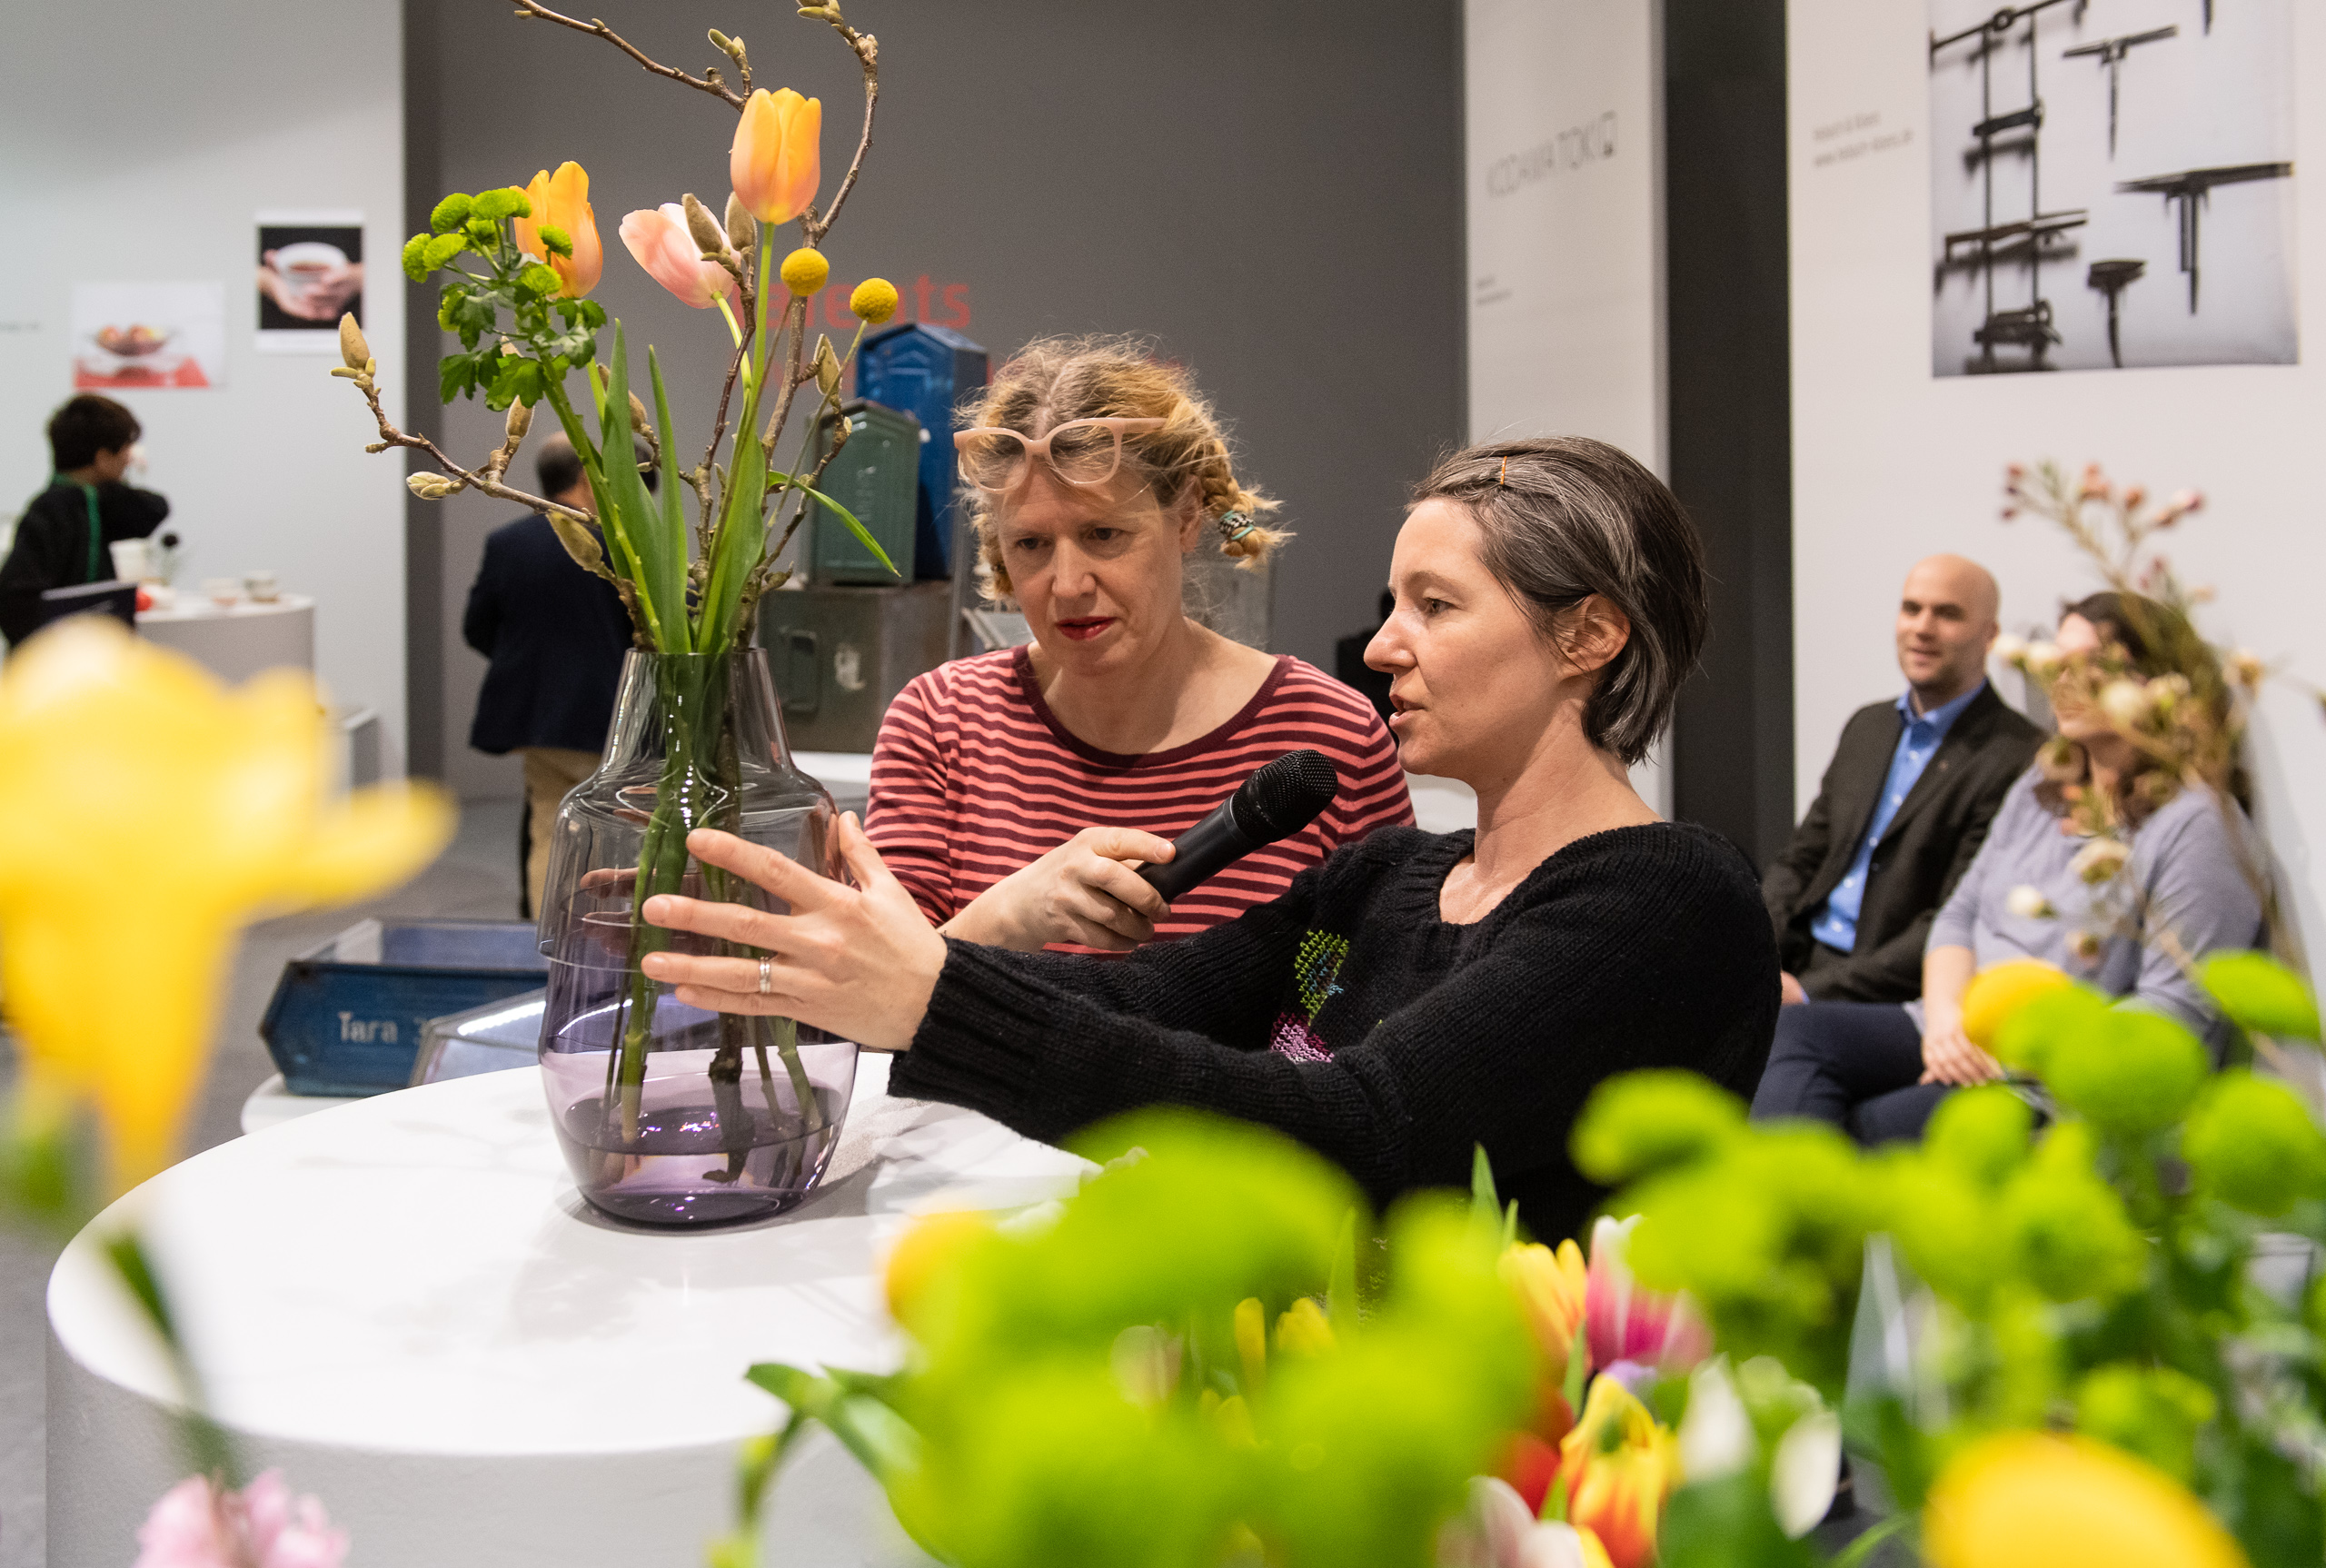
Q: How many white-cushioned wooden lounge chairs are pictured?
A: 0